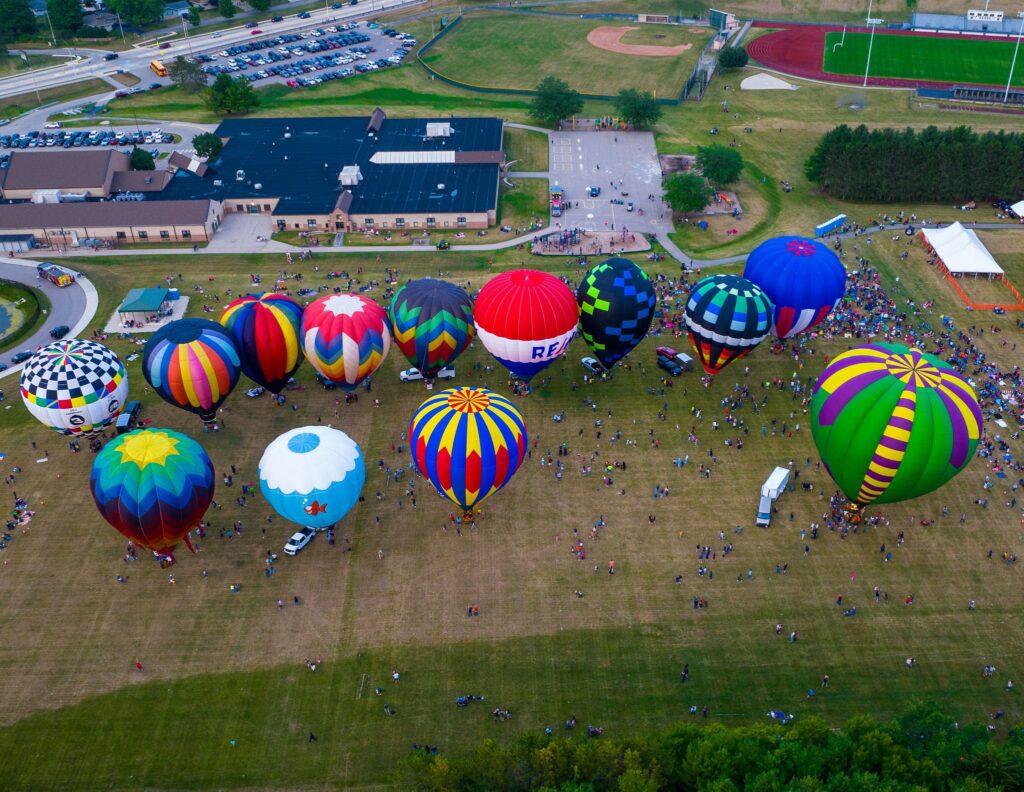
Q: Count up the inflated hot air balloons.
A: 13